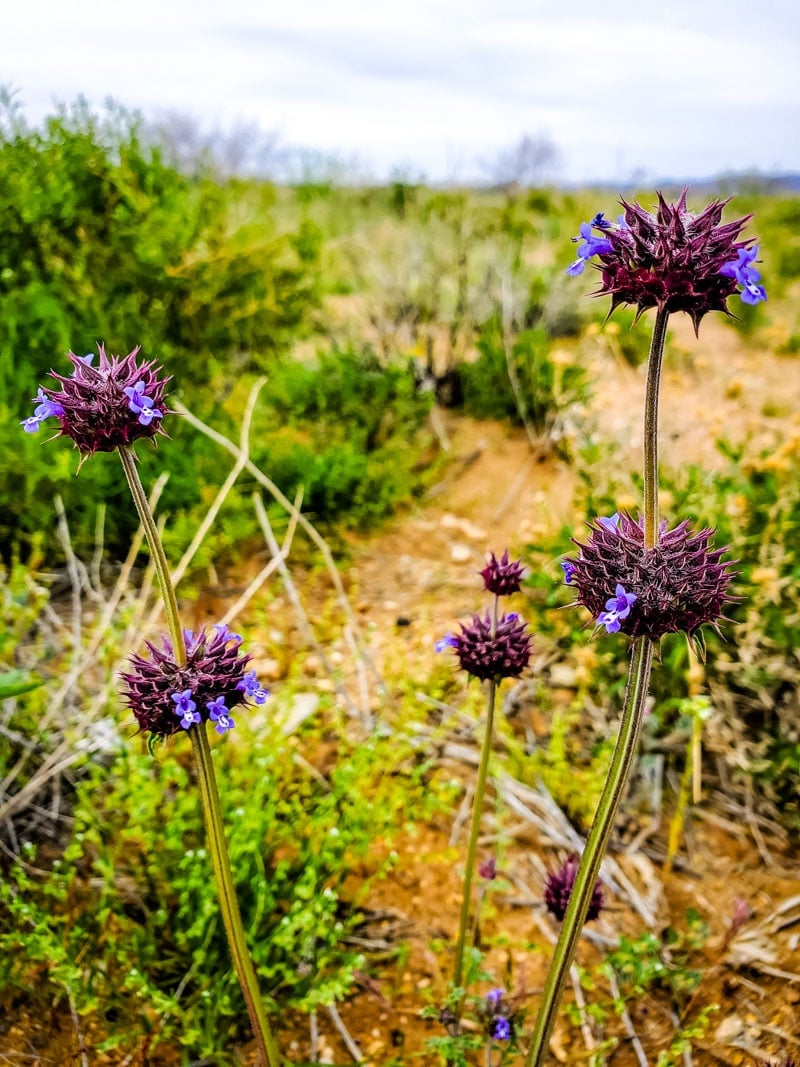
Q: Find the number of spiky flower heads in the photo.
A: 7